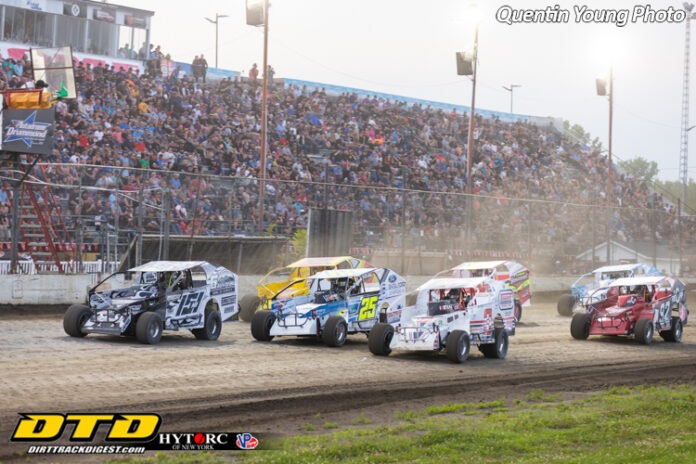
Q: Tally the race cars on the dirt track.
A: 7